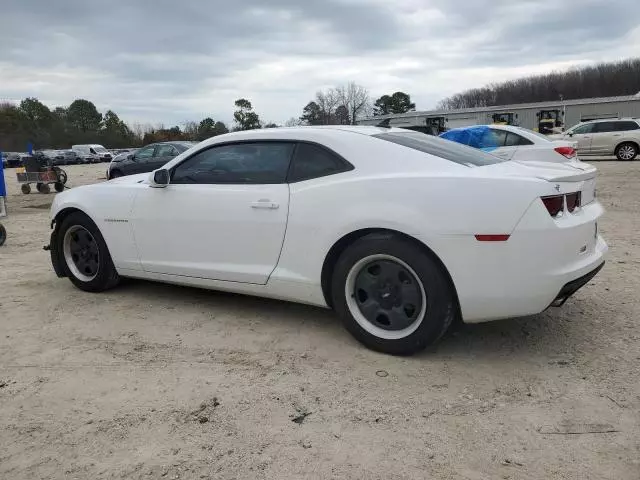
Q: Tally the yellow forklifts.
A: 2